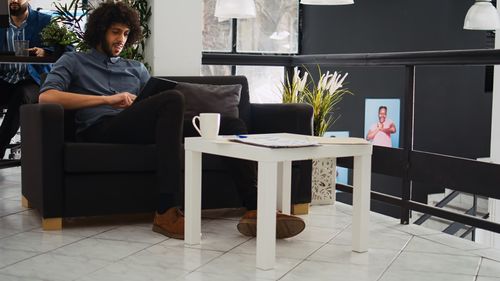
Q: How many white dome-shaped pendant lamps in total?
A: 3